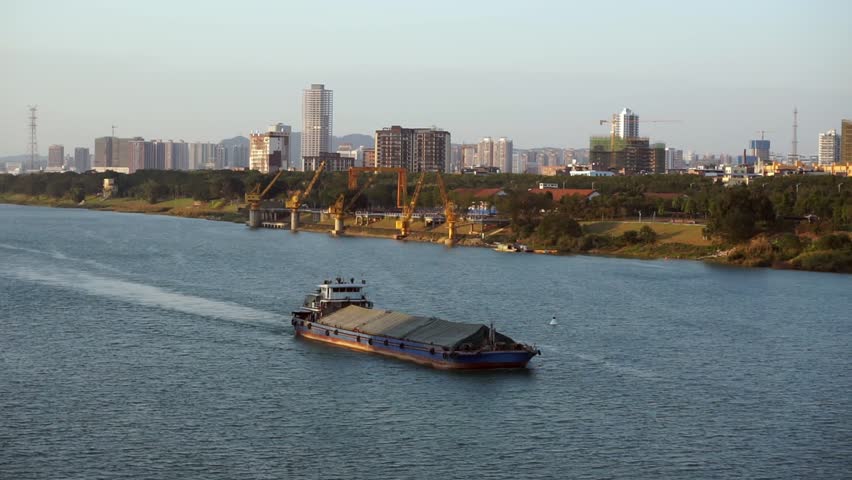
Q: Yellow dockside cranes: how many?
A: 5